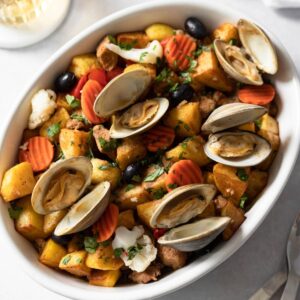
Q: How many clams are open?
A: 5